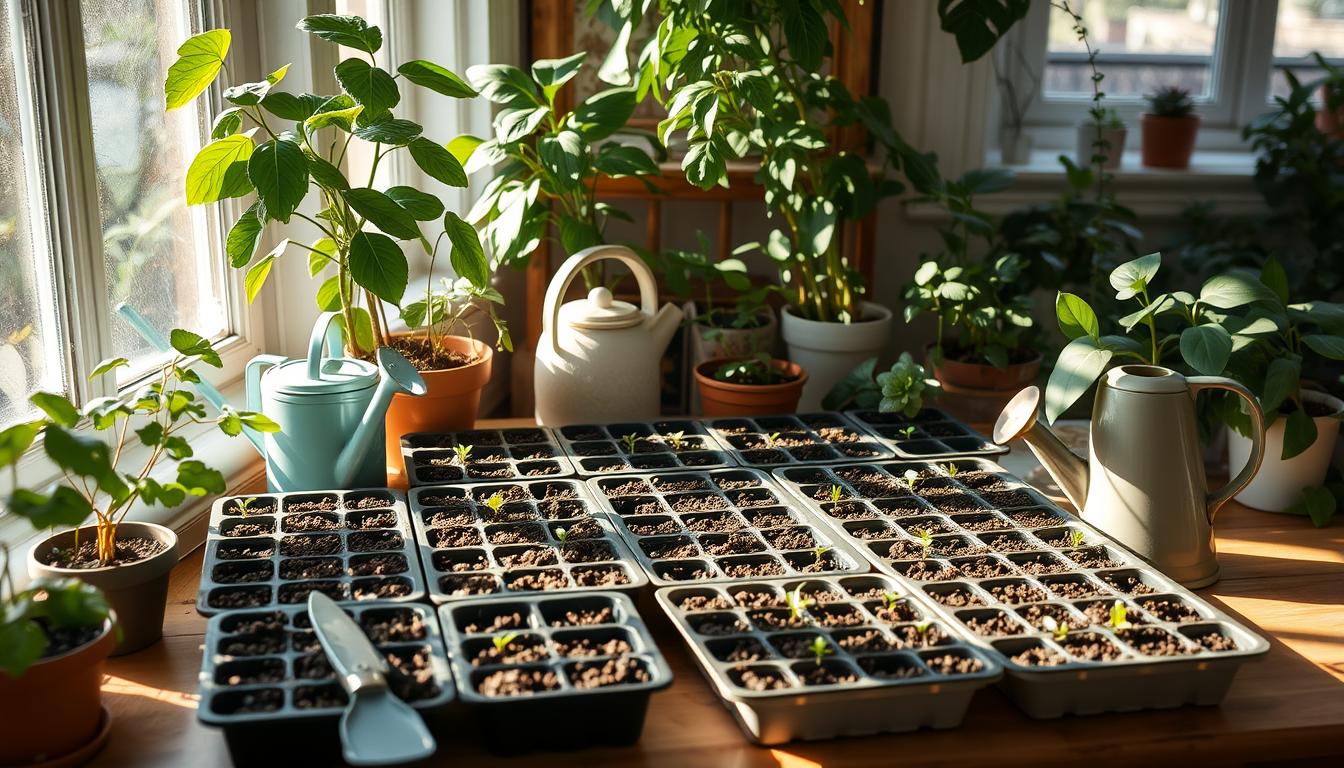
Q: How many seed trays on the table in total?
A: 11